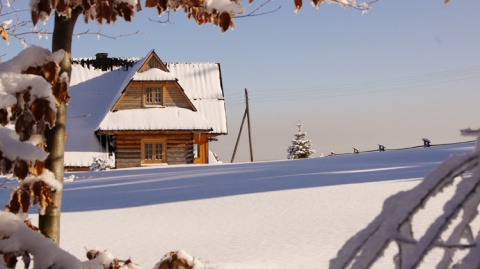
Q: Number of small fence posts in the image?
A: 4